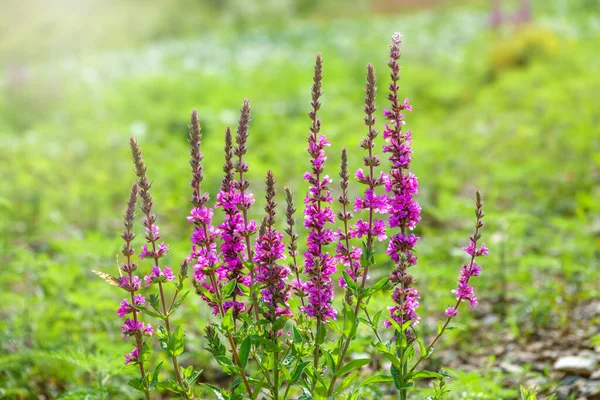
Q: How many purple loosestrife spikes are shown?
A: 12